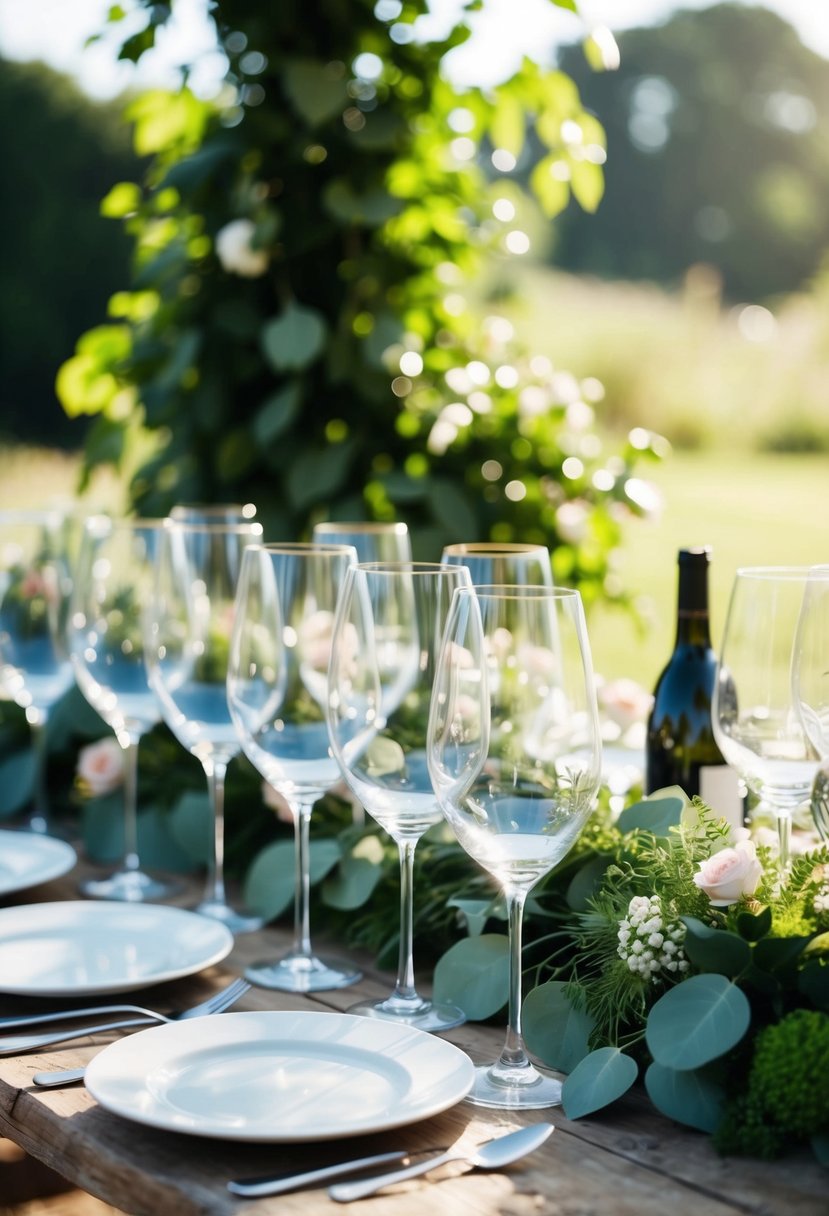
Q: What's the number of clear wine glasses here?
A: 11